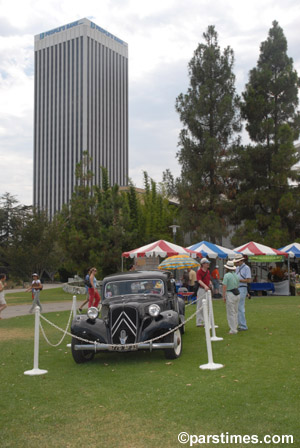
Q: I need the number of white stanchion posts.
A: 5